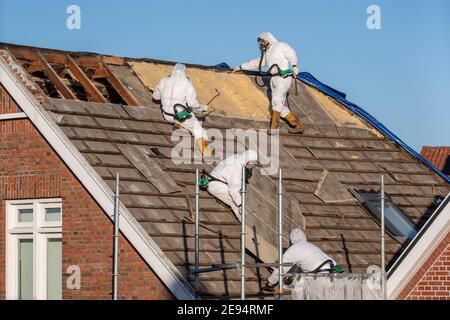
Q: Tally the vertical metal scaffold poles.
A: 5